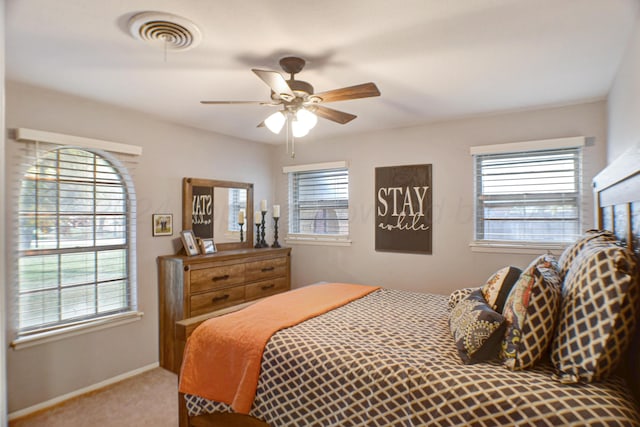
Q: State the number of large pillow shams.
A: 2